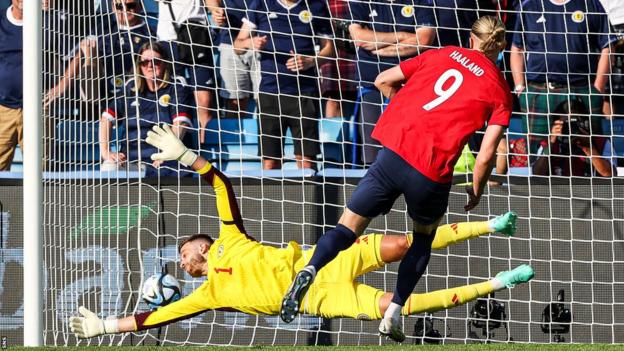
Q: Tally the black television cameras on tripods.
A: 3